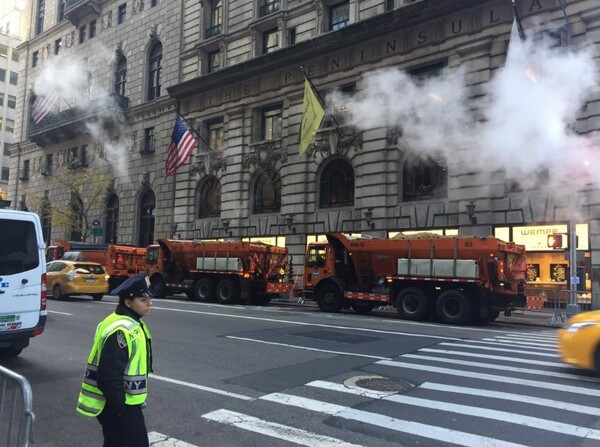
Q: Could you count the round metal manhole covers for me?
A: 1